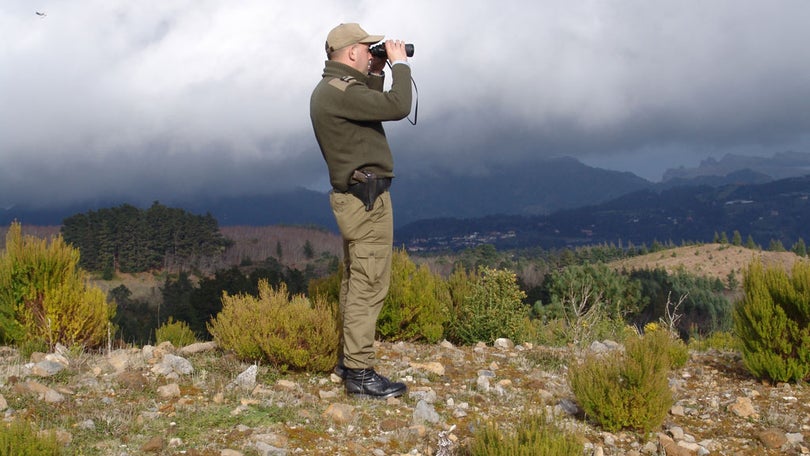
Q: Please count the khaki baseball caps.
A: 1